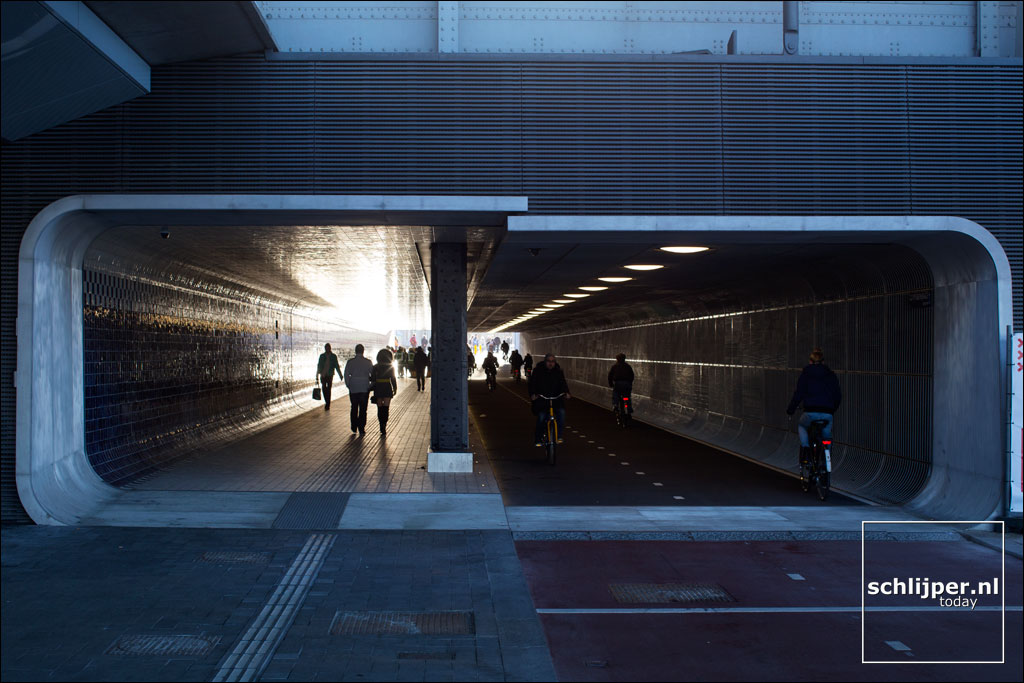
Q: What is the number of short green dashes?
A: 0